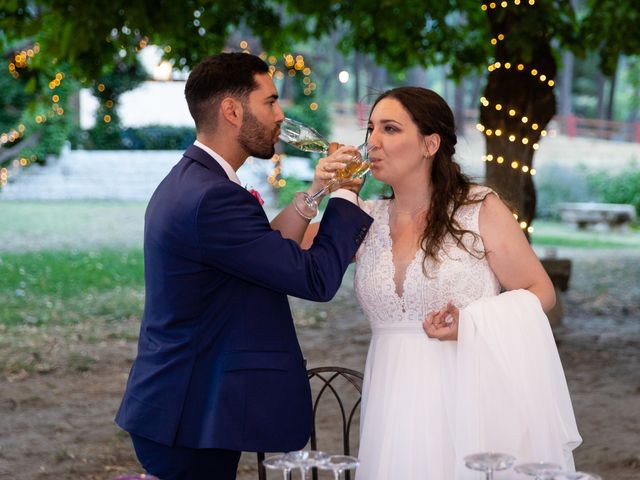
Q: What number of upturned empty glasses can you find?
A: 6